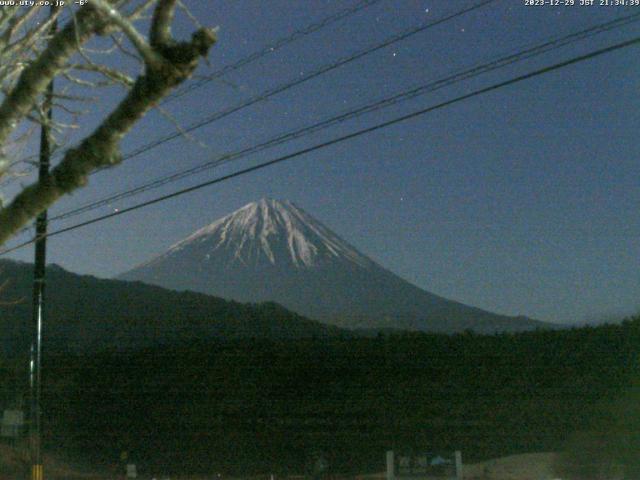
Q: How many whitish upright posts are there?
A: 2